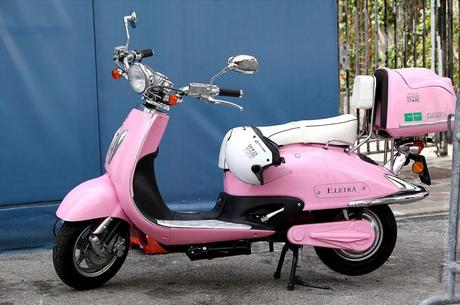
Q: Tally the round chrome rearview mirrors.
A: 2